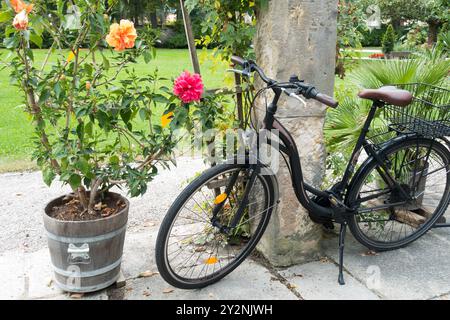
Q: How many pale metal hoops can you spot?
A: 3